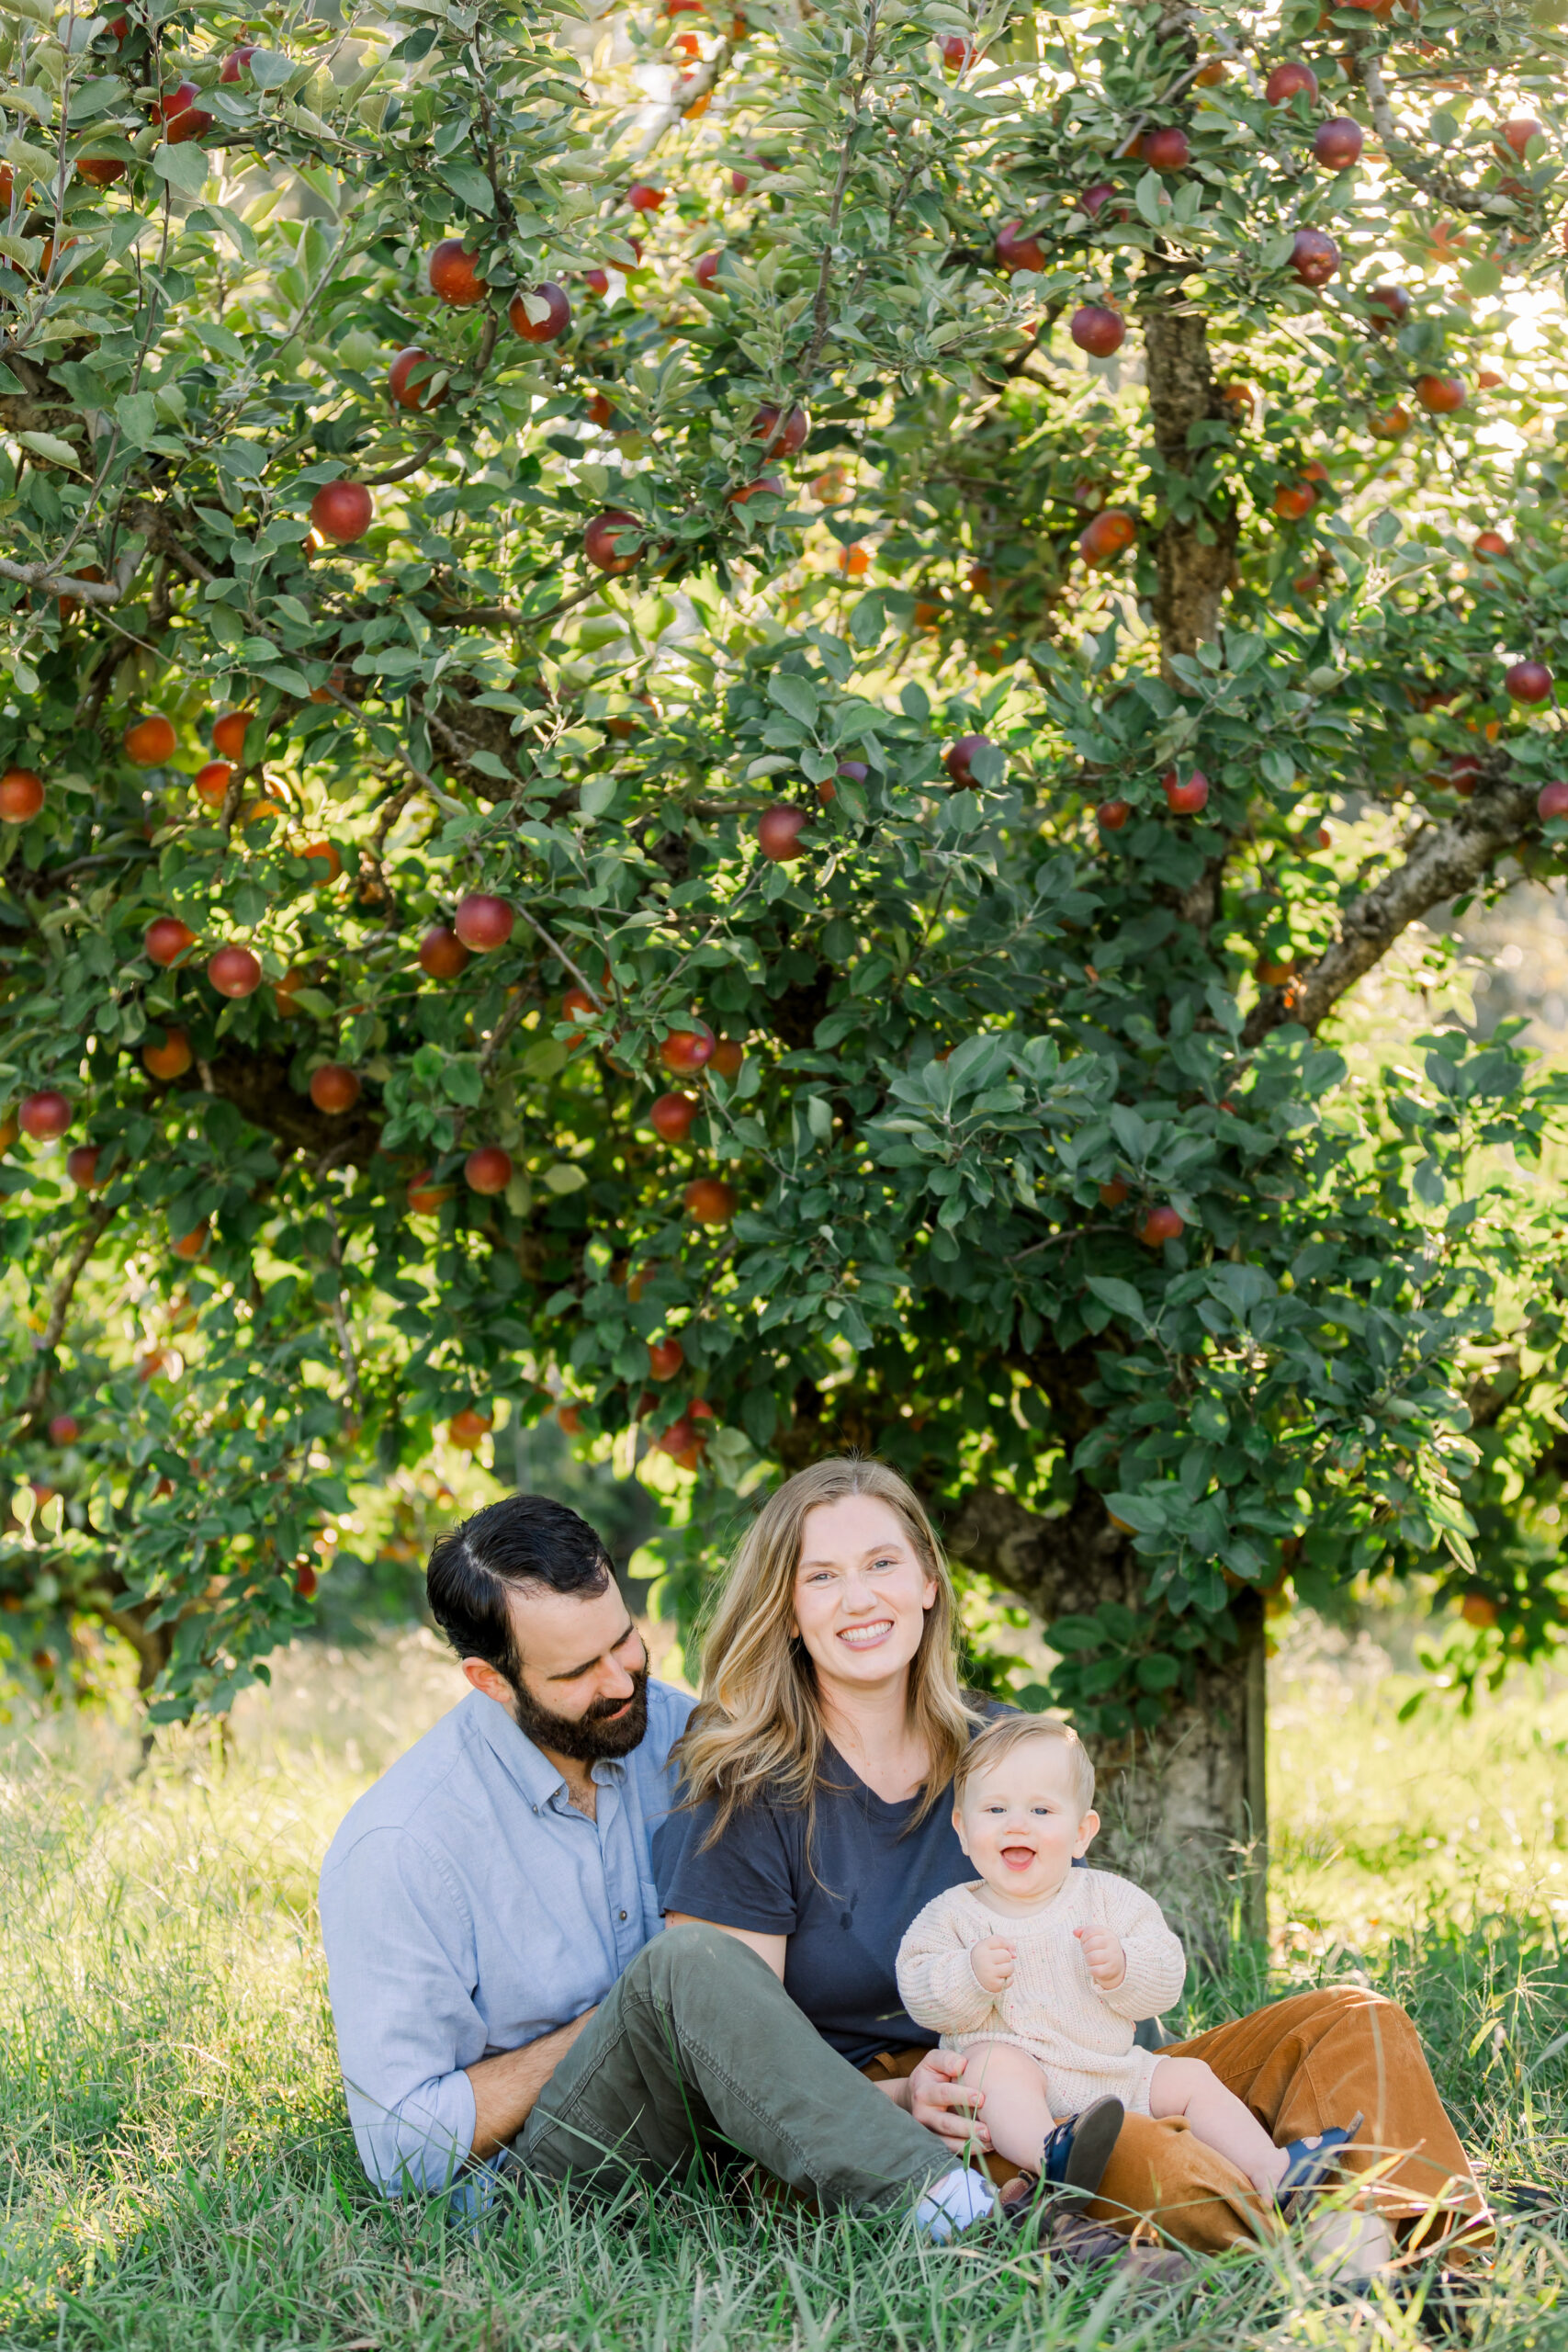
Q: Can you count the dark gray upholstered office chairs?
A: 0